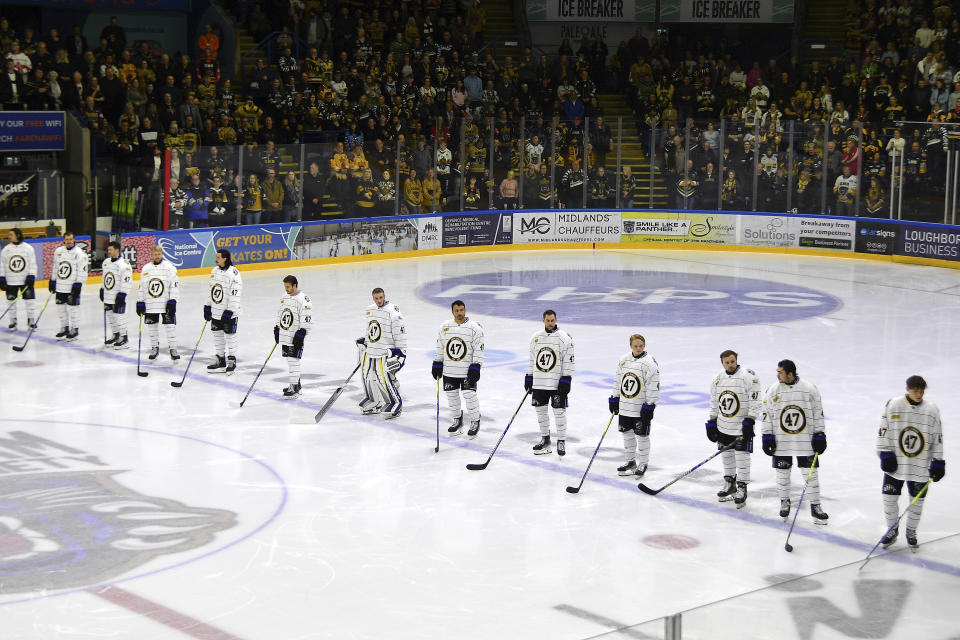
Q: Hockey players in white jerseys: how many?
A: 13